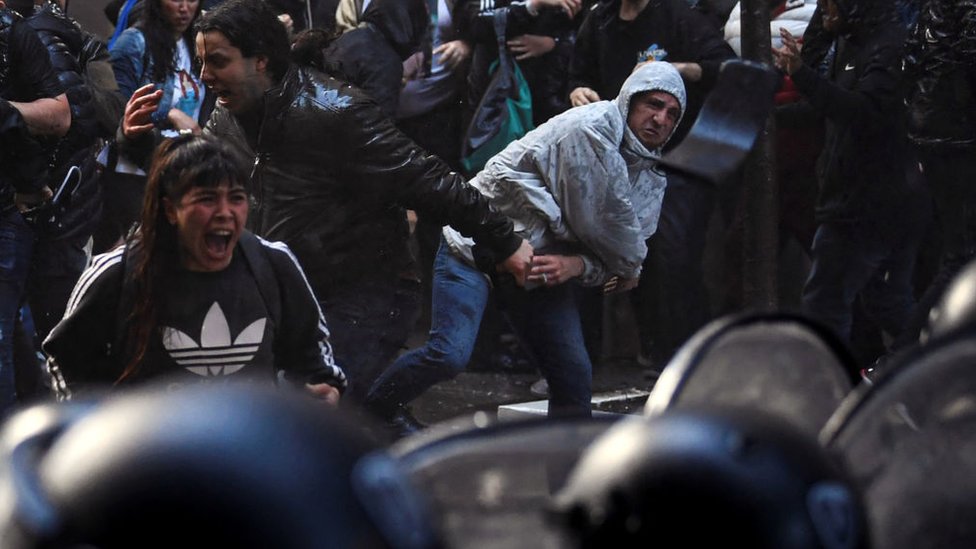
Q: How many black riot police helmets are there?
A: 2